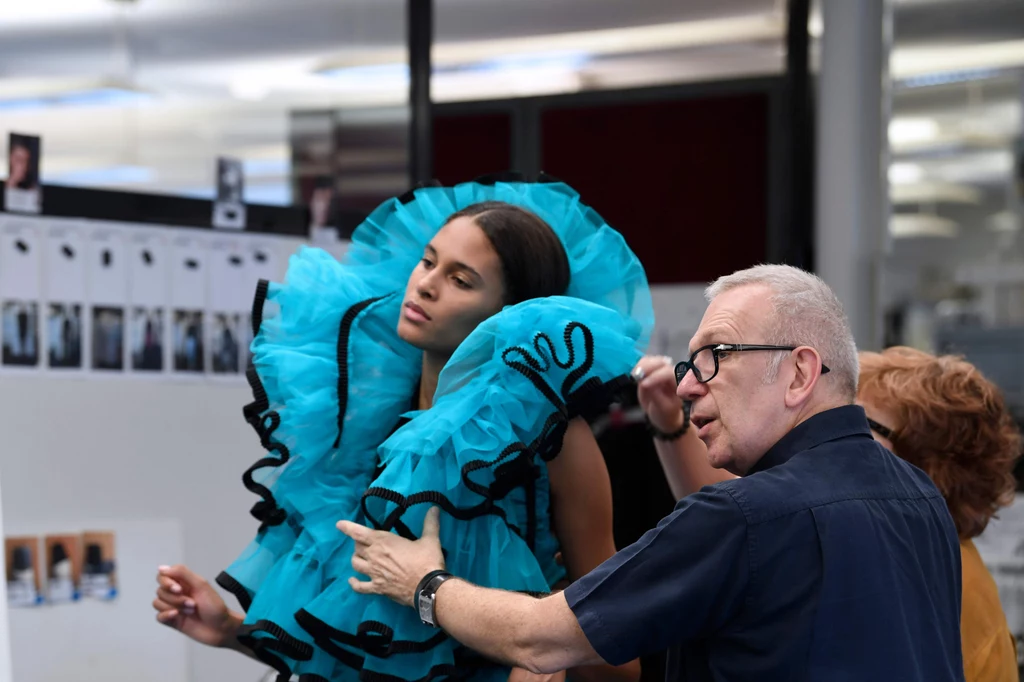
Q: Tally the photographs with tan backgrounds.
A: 3